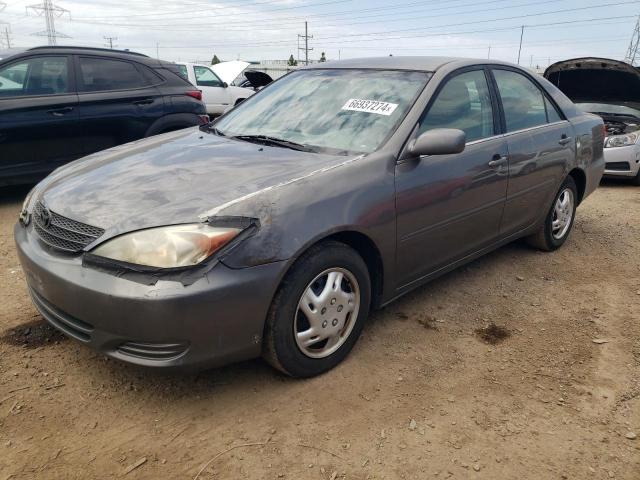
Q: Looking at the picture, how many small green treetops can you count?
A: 3